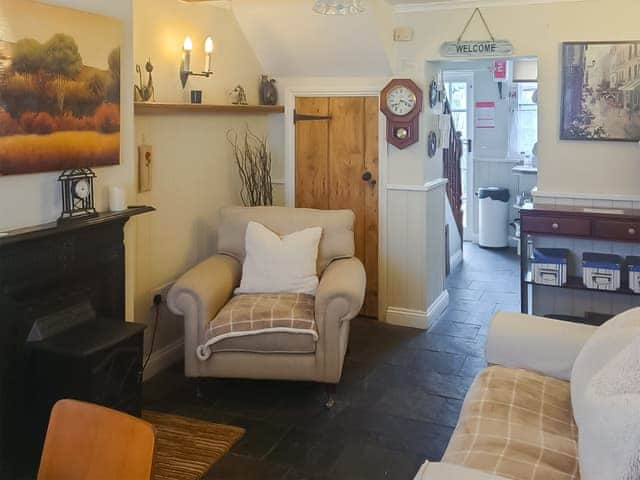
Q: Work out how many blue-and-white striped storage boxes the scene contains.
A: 3